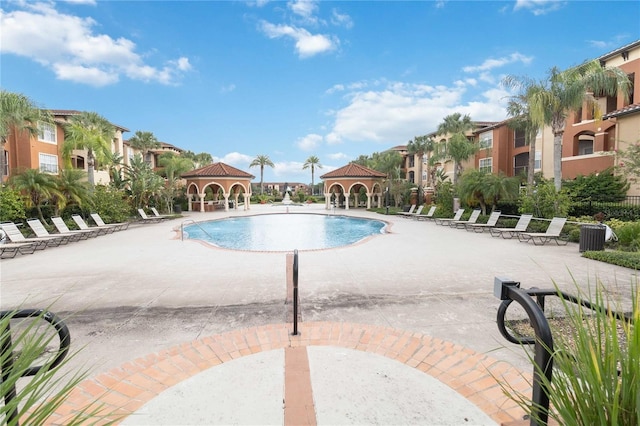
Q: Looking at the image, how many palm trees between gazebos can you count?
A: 2